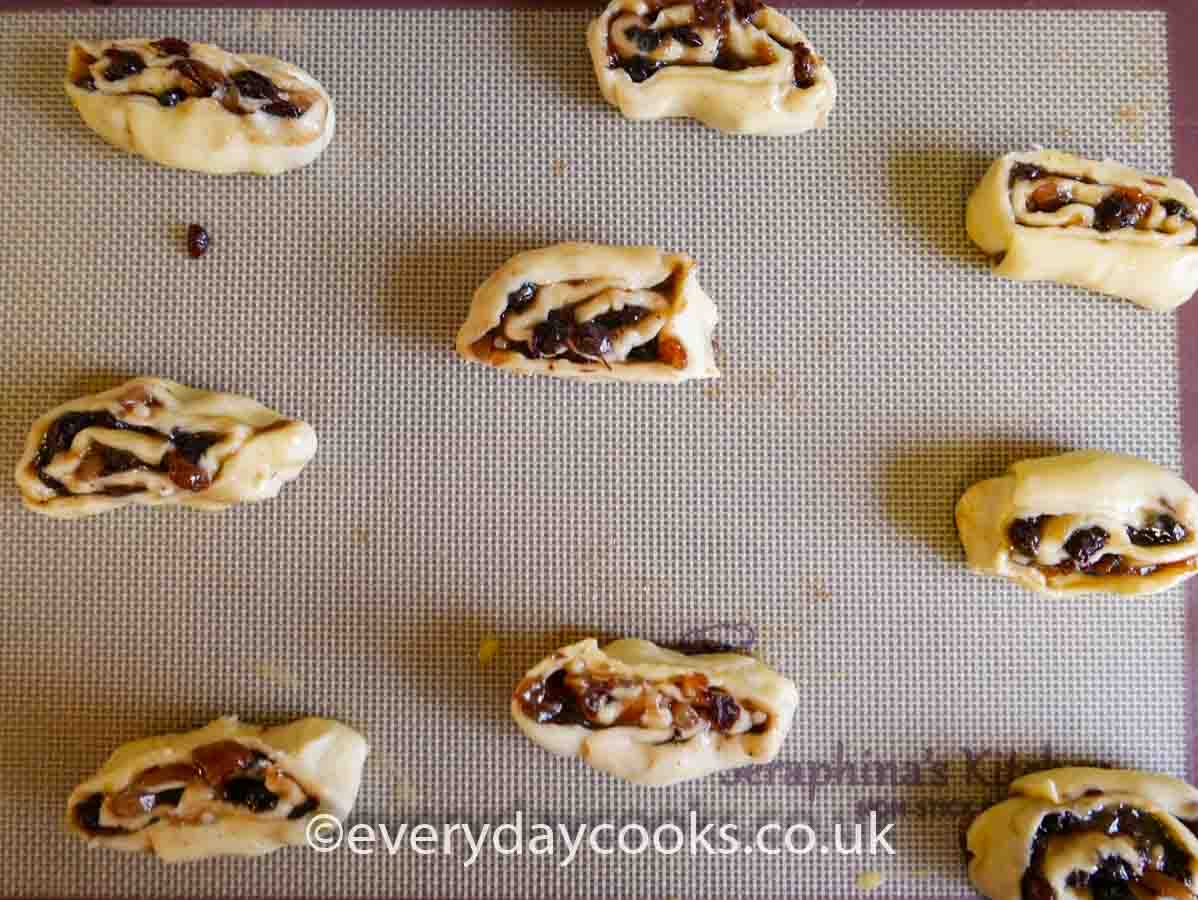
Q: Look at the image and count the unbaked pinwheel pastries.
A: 9